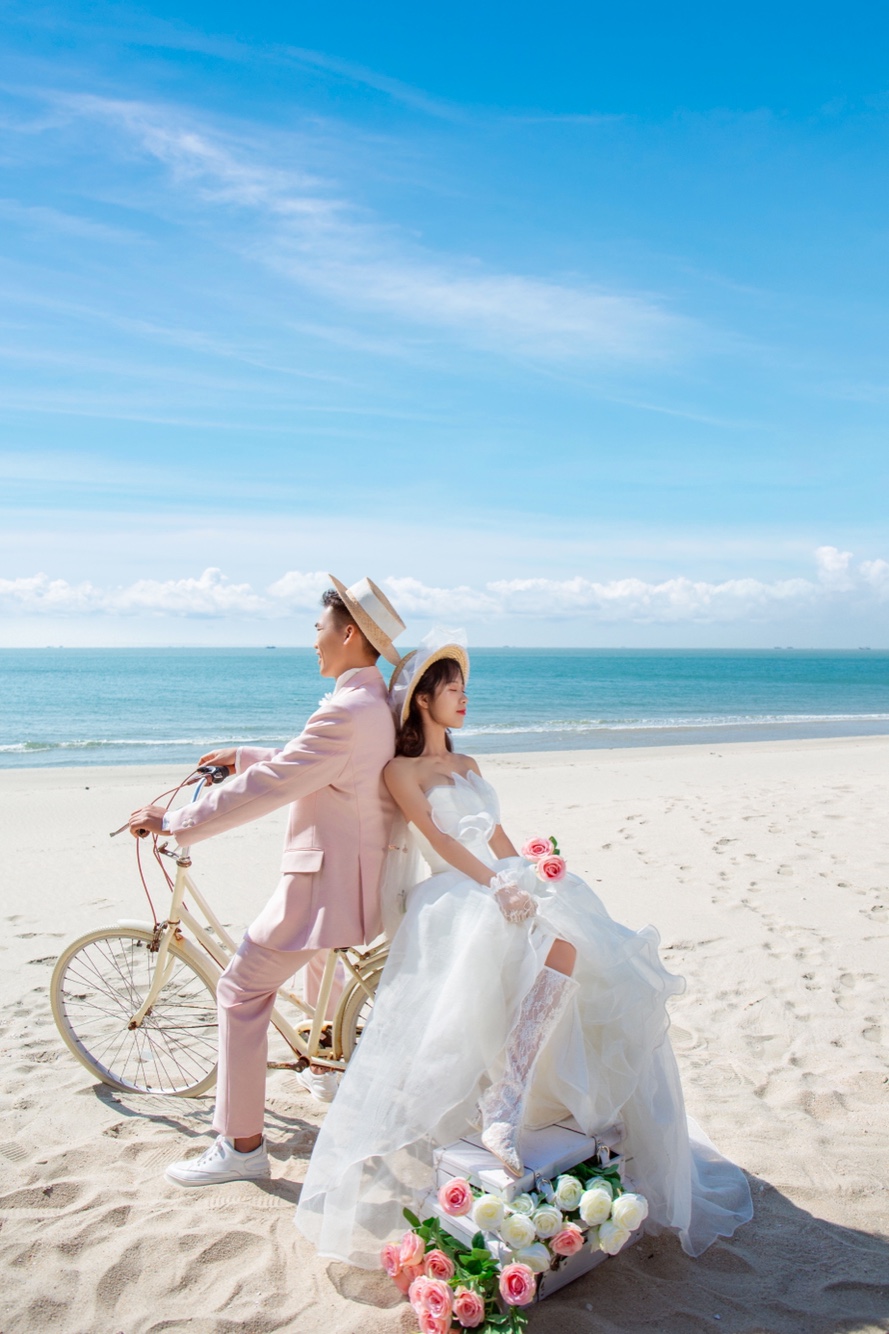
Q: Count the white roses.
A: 10